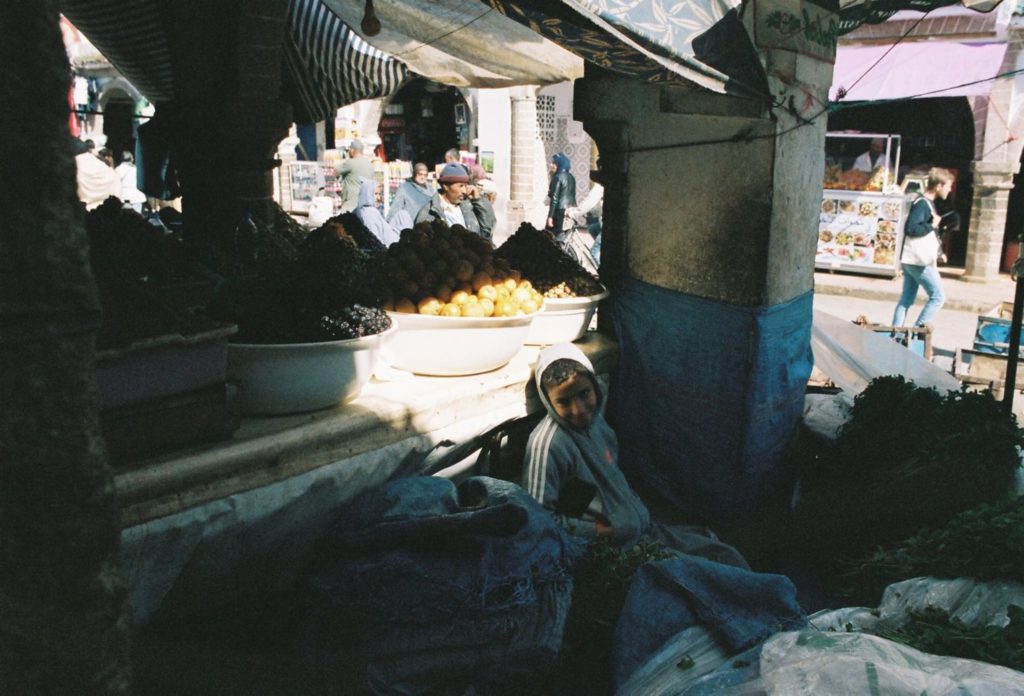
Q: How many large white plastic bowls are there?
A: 3